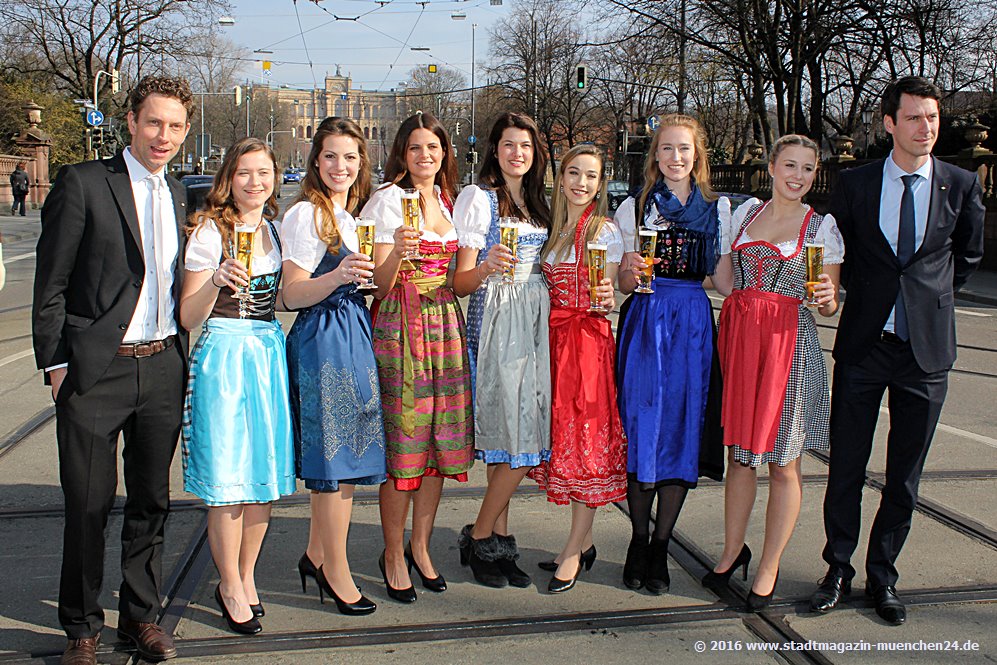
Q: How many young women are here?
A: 7